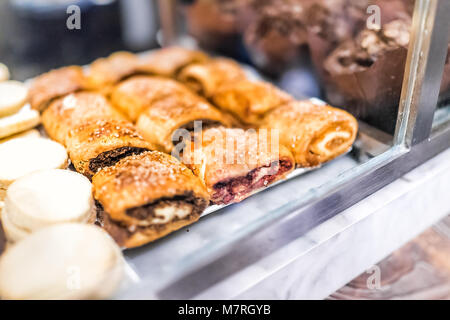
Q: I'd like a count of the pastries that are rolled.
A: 12